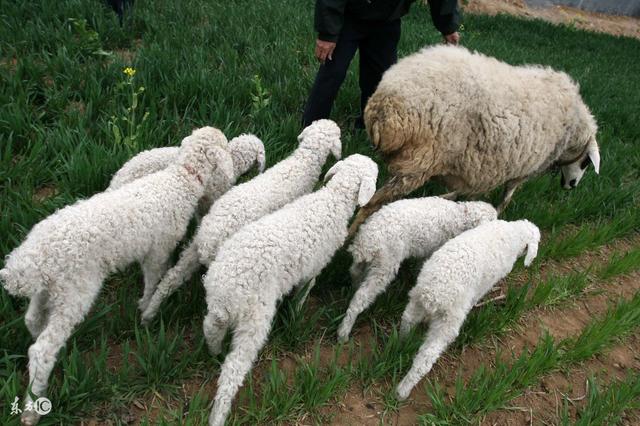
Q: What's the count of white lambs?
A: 6